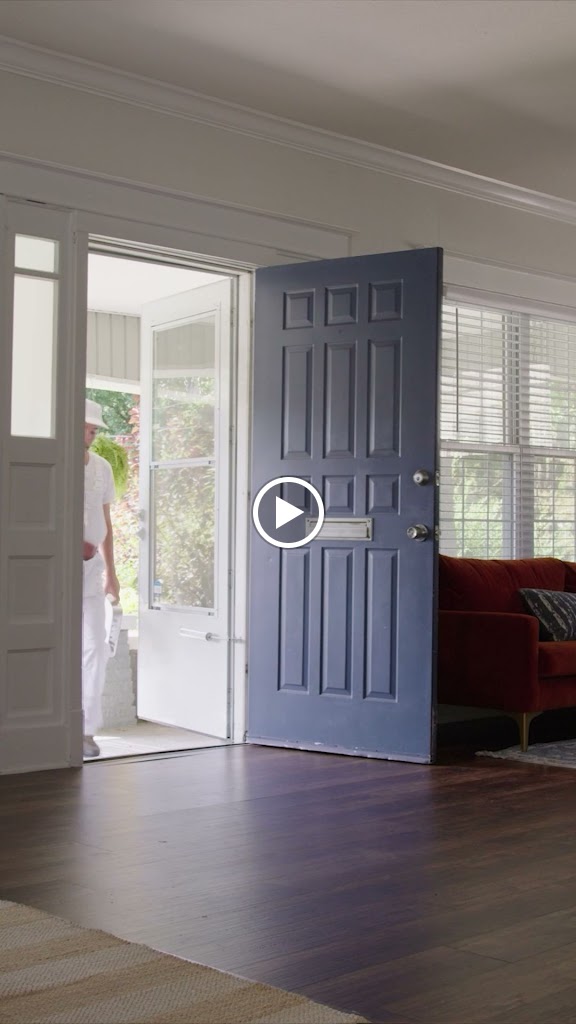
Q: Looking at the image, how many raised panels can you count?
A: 12